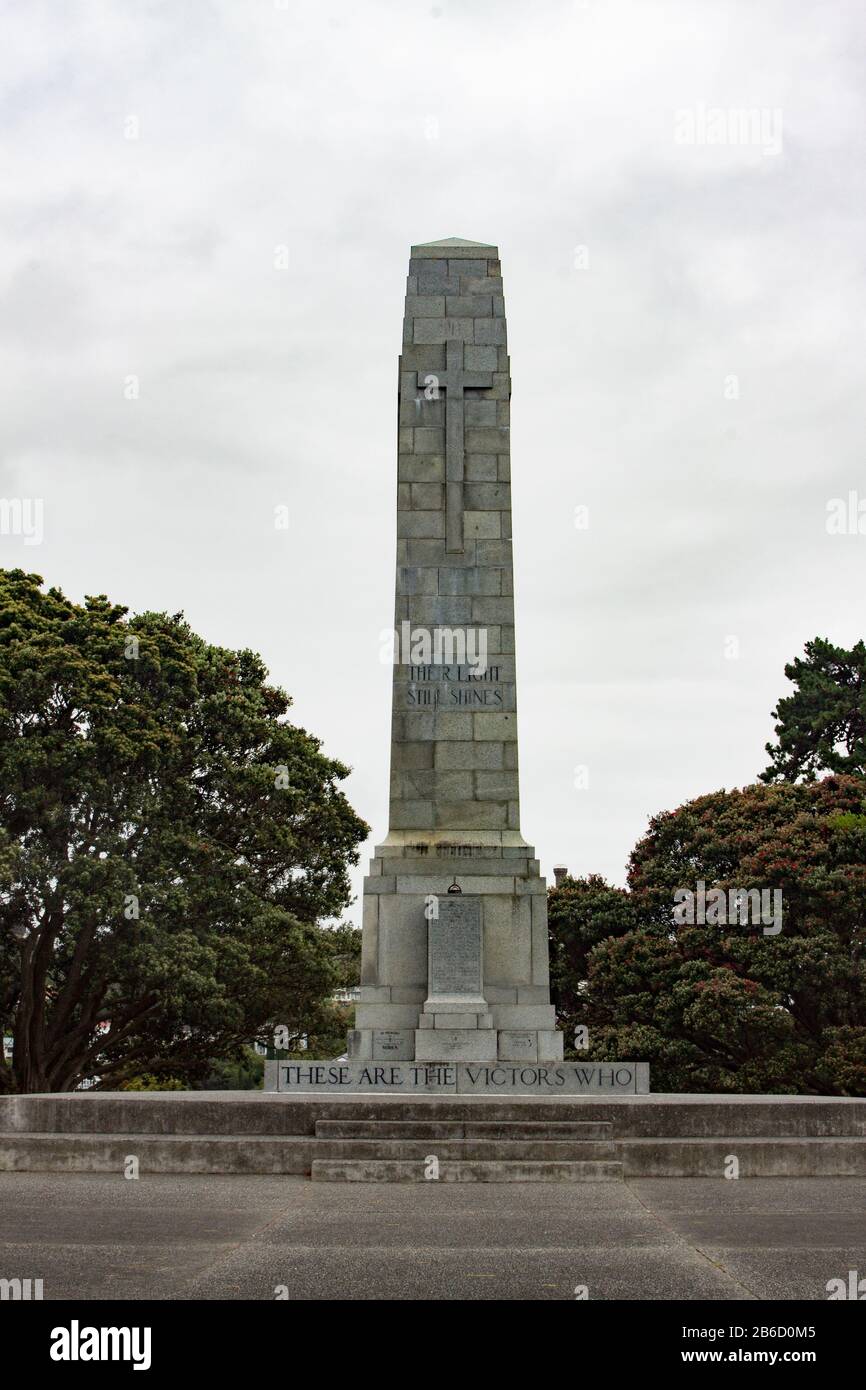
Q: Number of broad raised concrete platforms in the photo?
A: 2